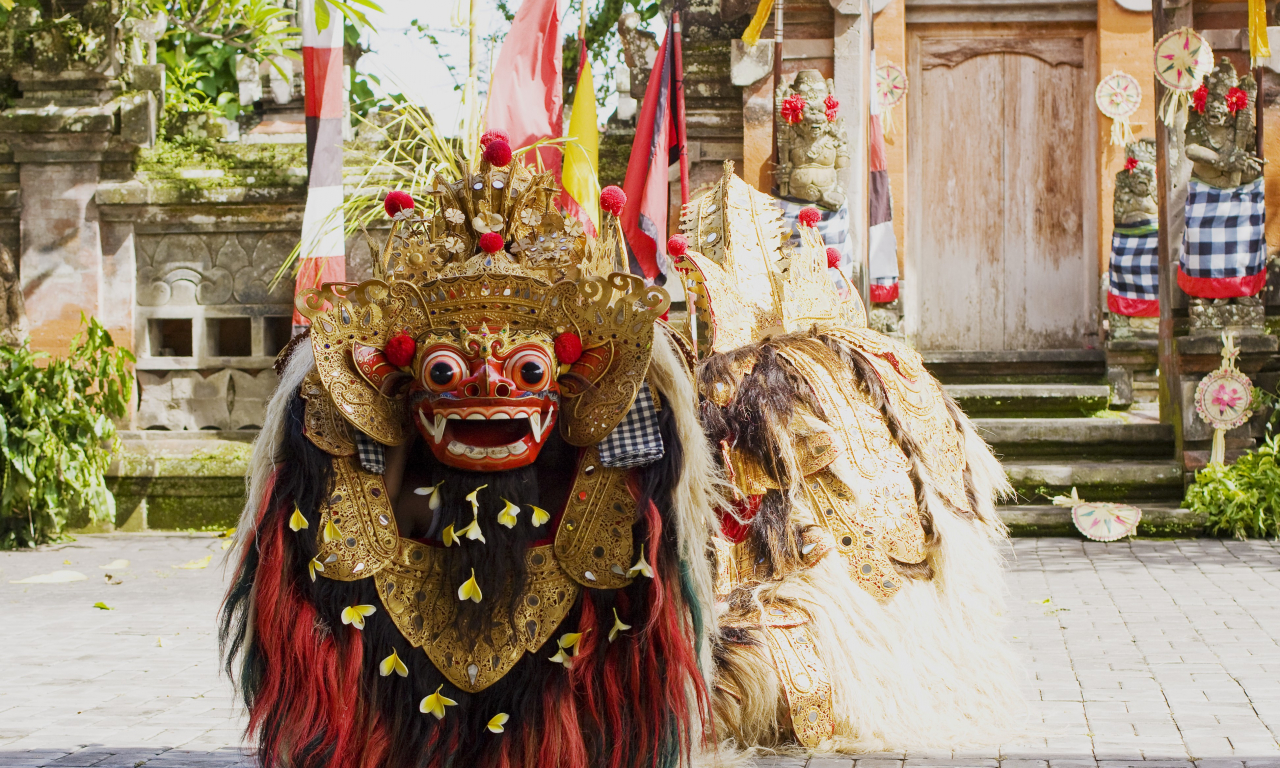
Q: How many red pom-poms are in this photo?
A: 10